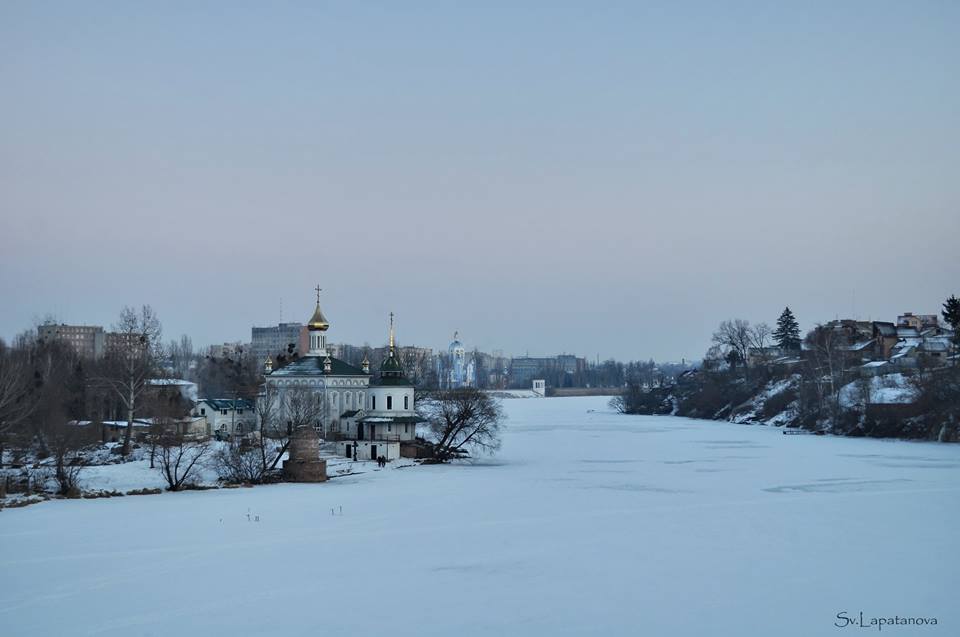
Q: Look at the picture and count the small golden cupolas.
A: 3